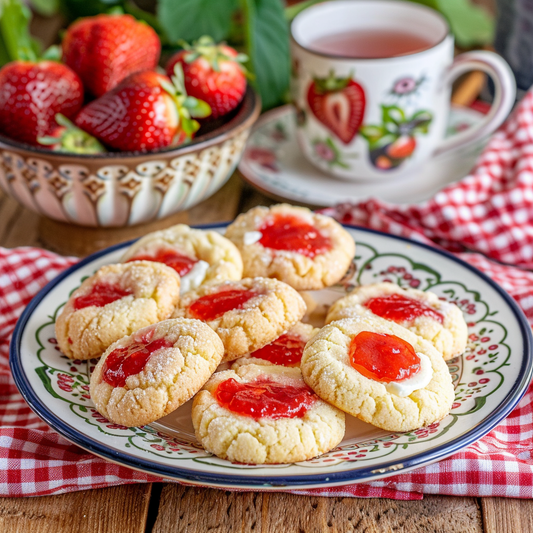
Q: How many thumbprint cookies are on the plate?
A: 9